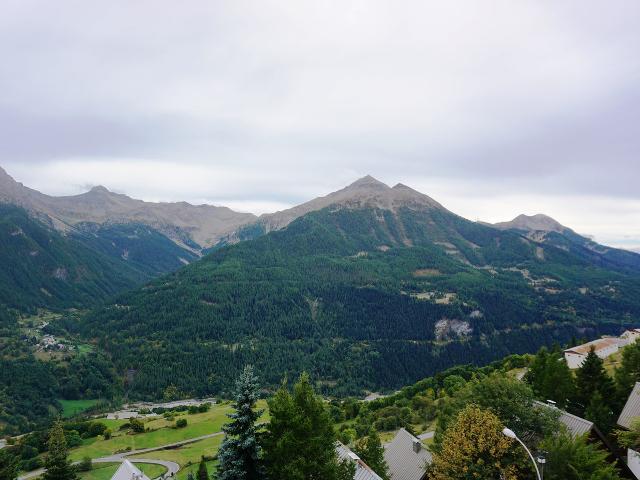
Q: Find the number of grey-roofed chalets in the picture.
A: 5